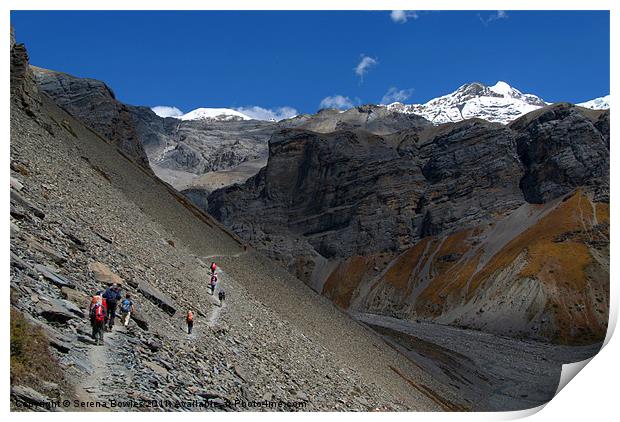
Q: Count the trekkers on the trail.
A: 7